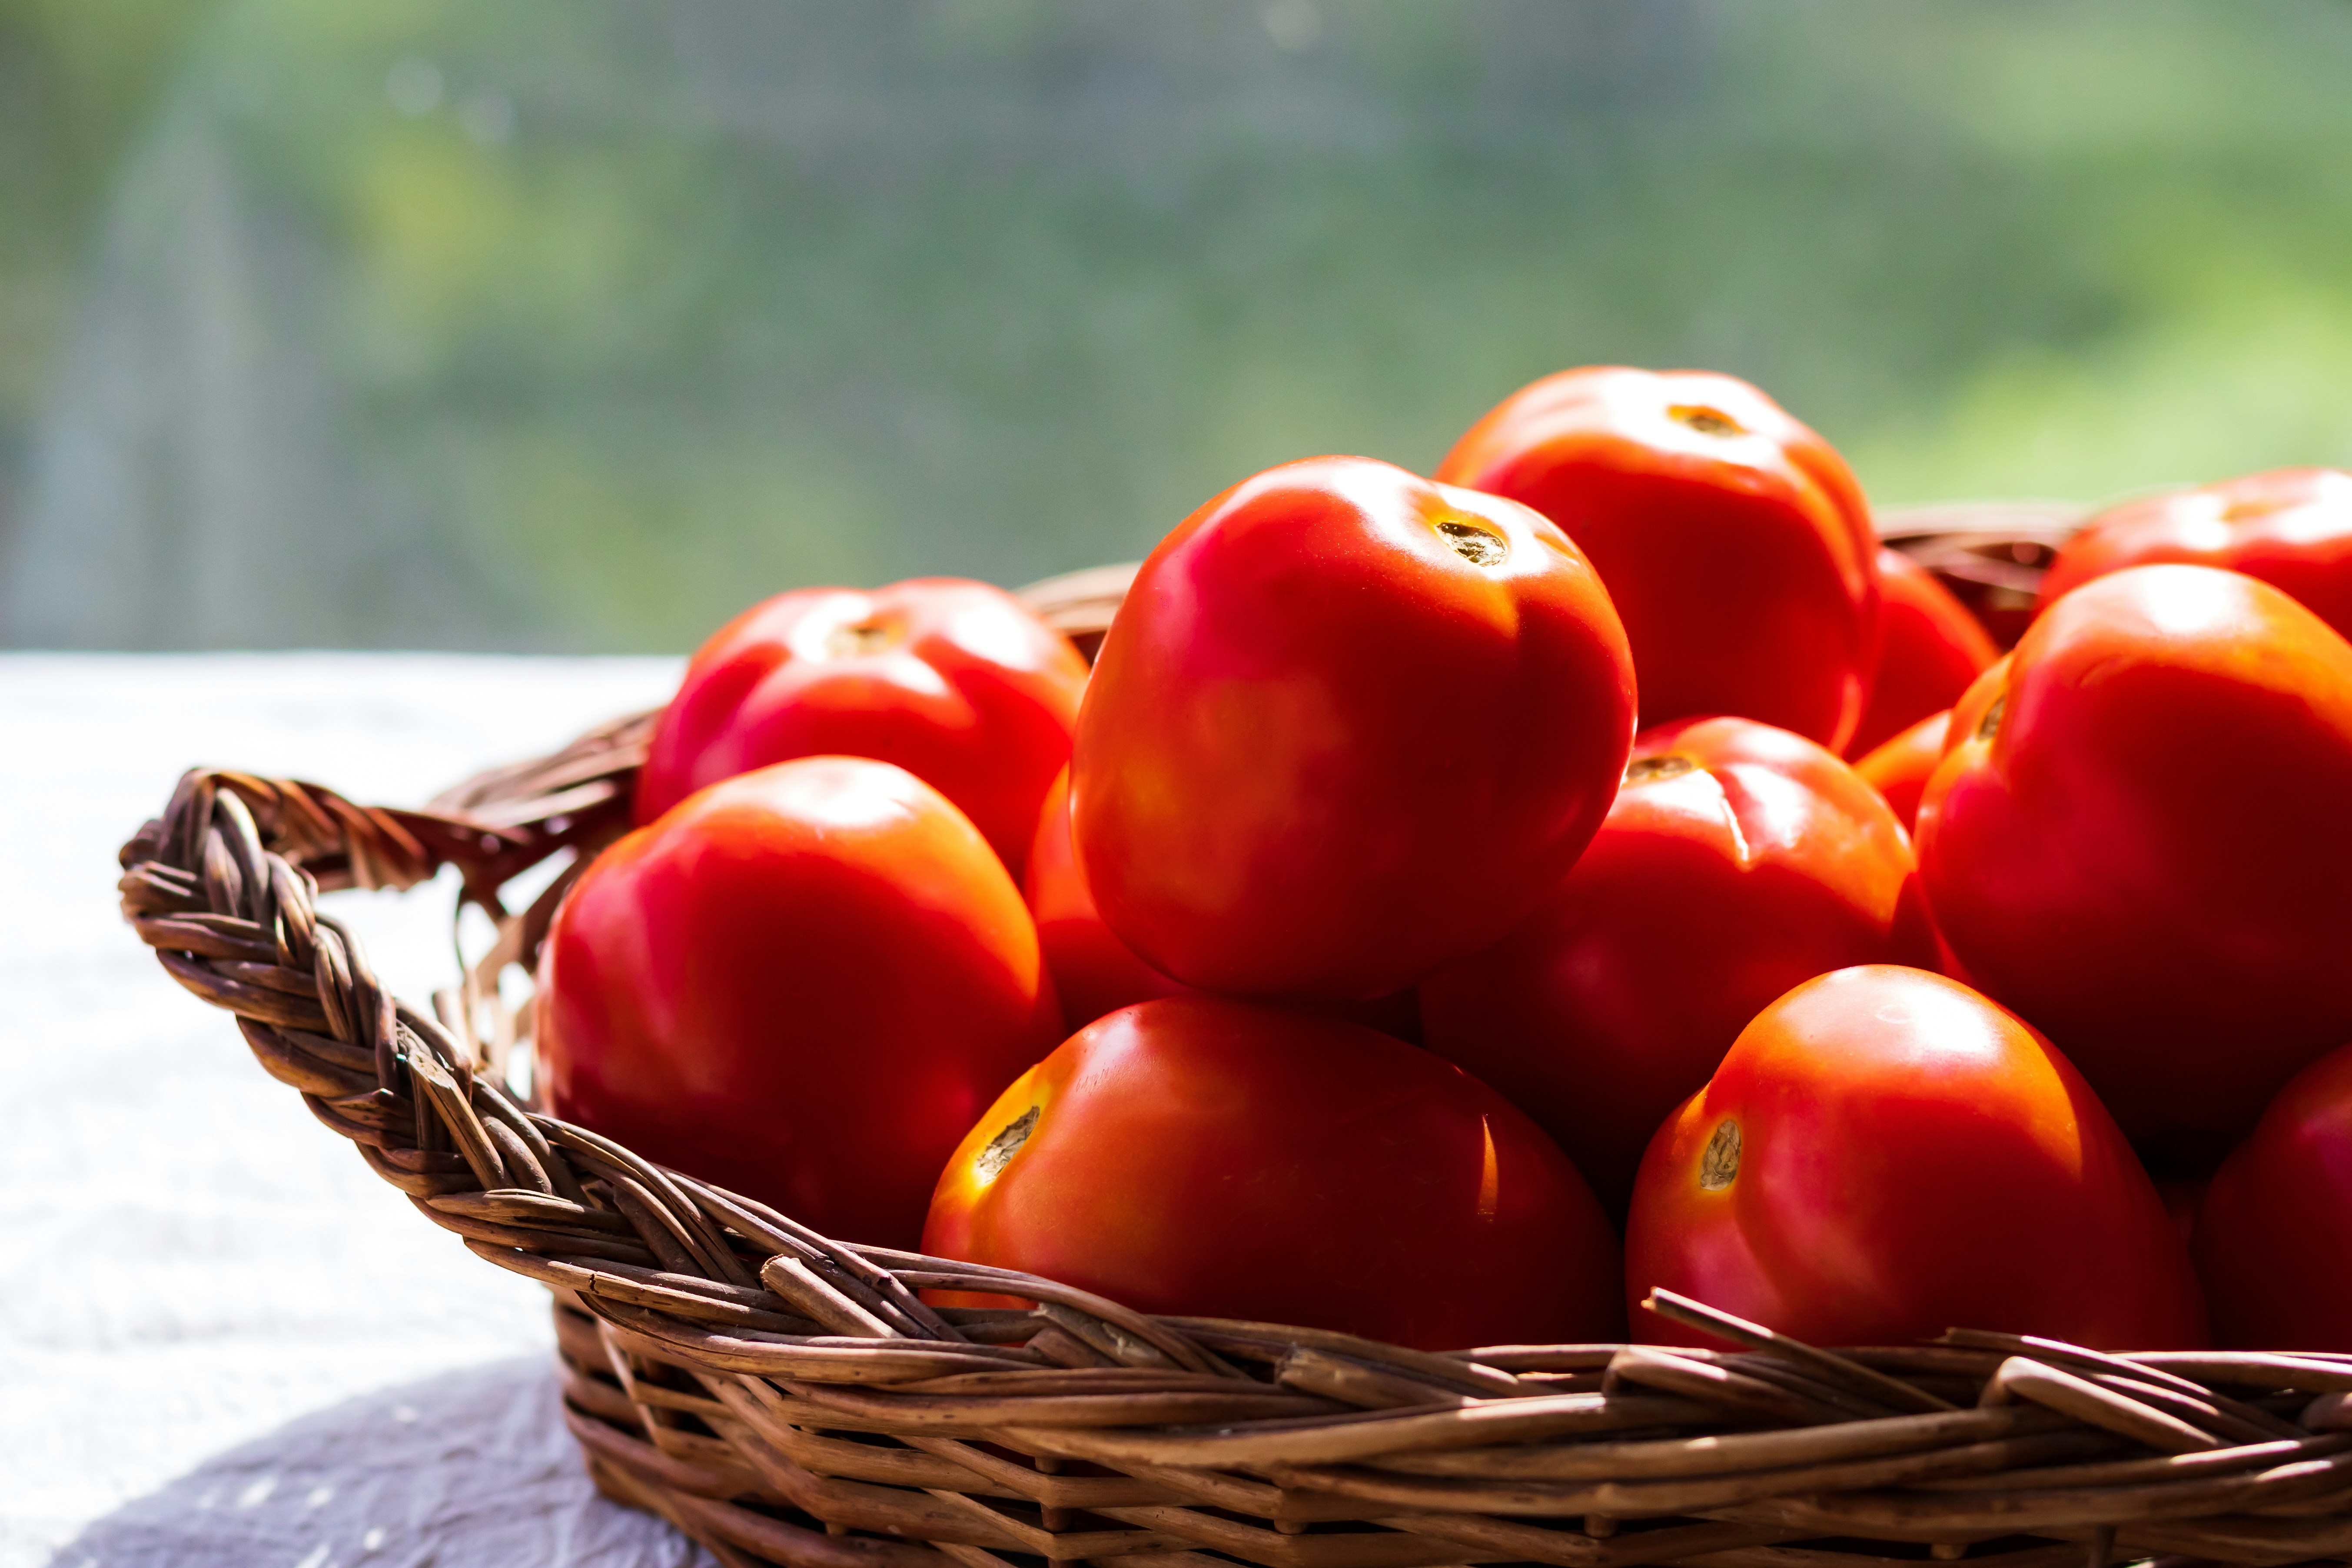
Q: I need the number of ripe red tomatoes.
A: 13